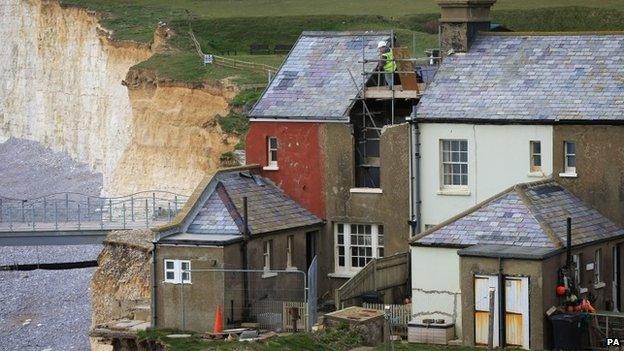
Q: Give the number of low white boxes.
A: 1